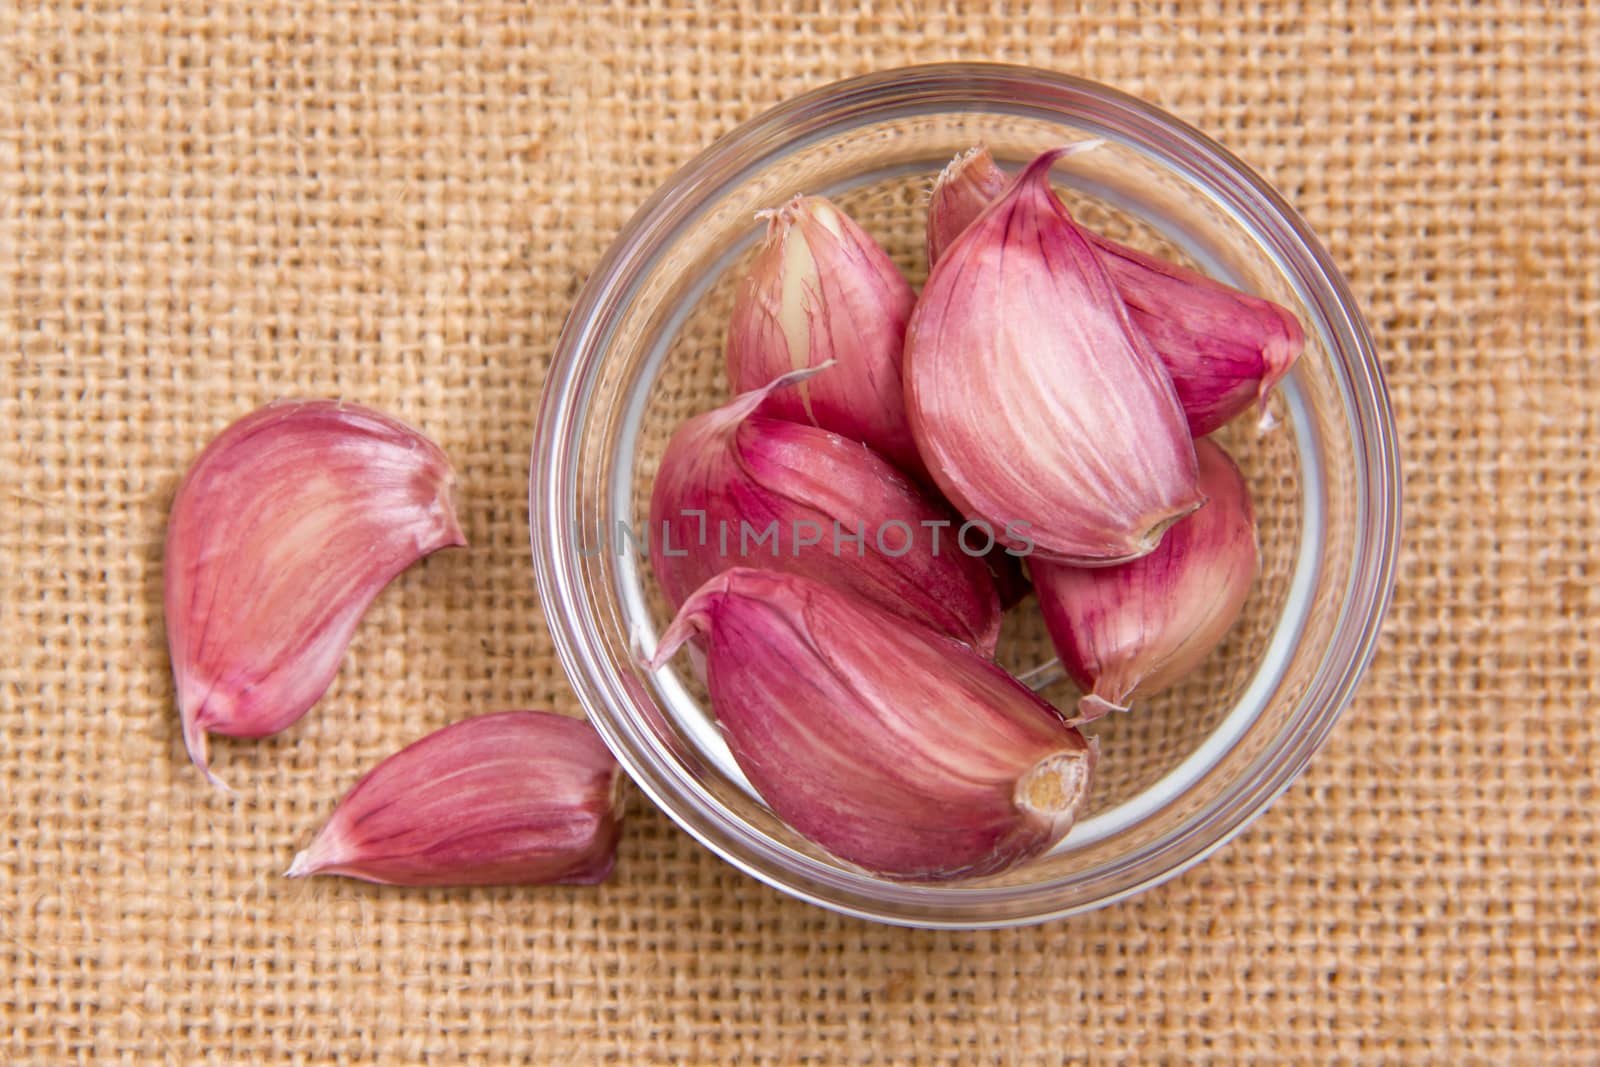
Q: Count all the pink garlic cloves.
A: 8